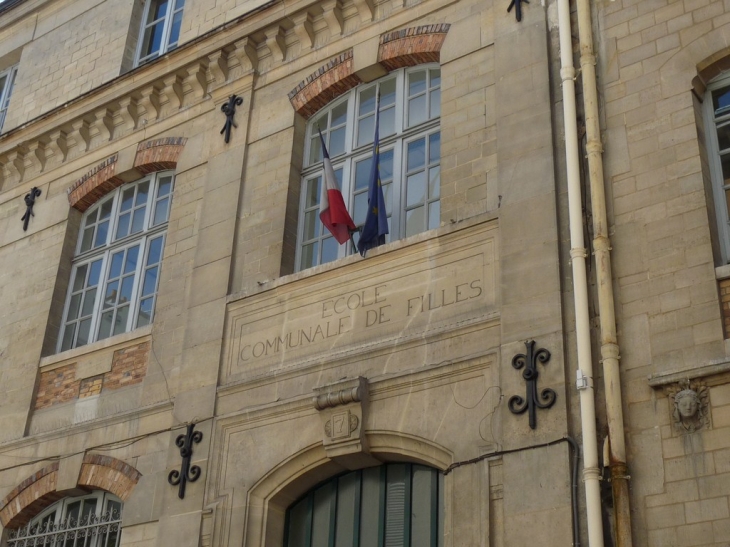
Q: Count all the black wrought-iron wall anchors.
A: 5